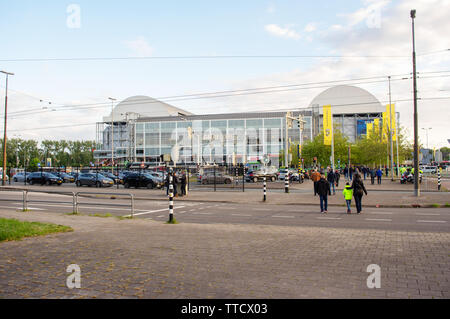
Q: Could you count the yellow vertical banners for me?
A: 5